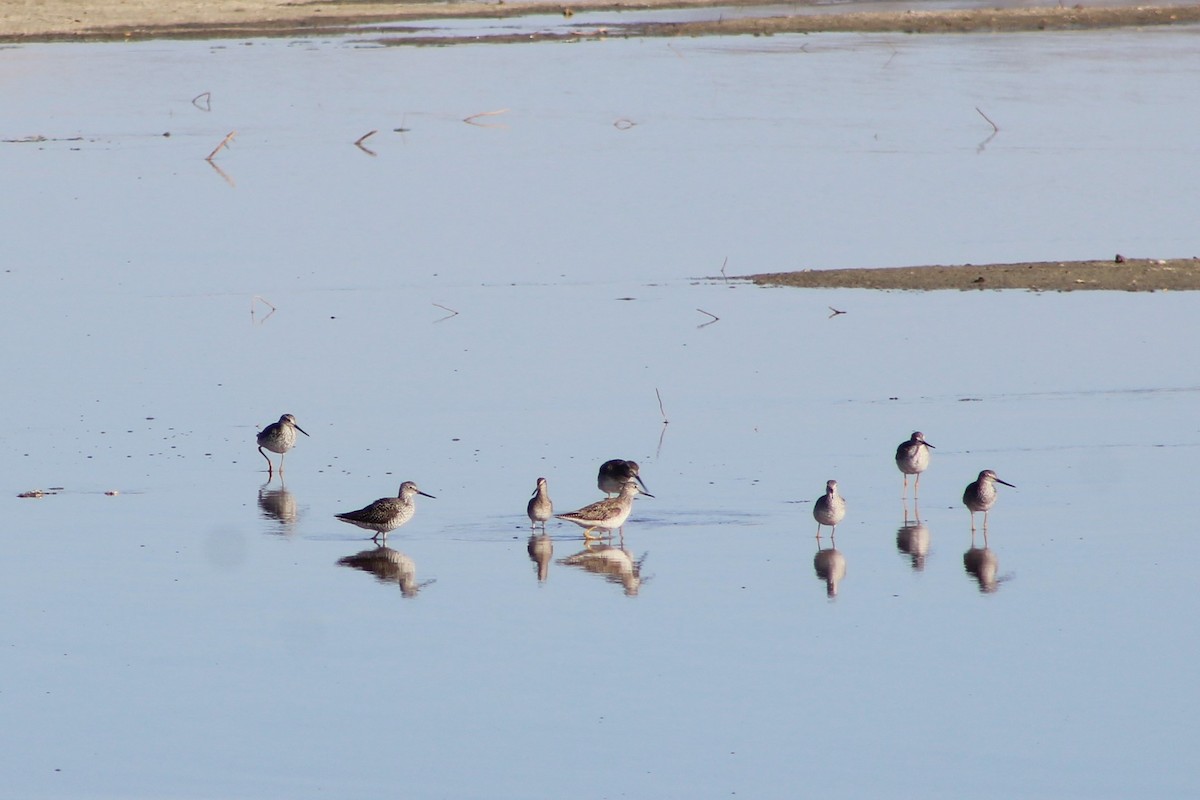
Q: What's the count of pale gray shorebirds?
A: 8